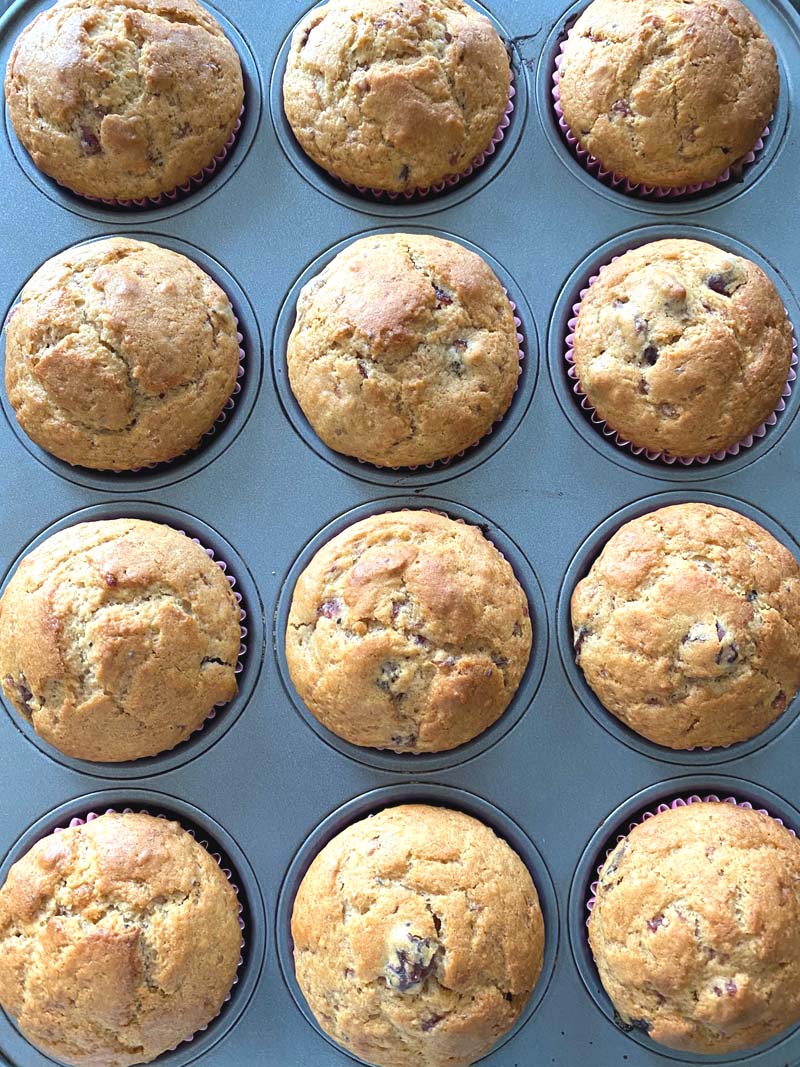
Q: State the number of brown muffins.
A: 12